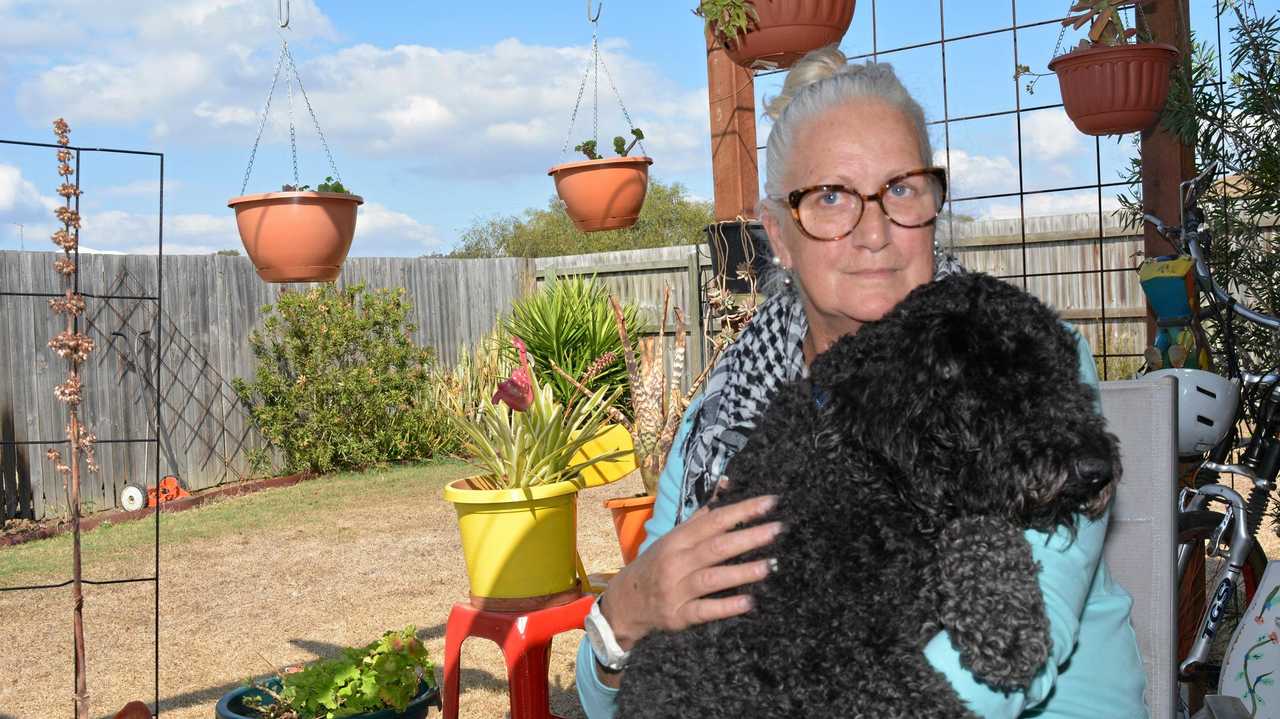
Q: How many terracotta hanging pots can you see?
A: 4